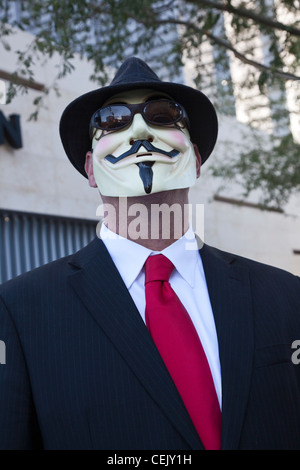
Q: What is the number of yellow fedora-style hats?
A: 0